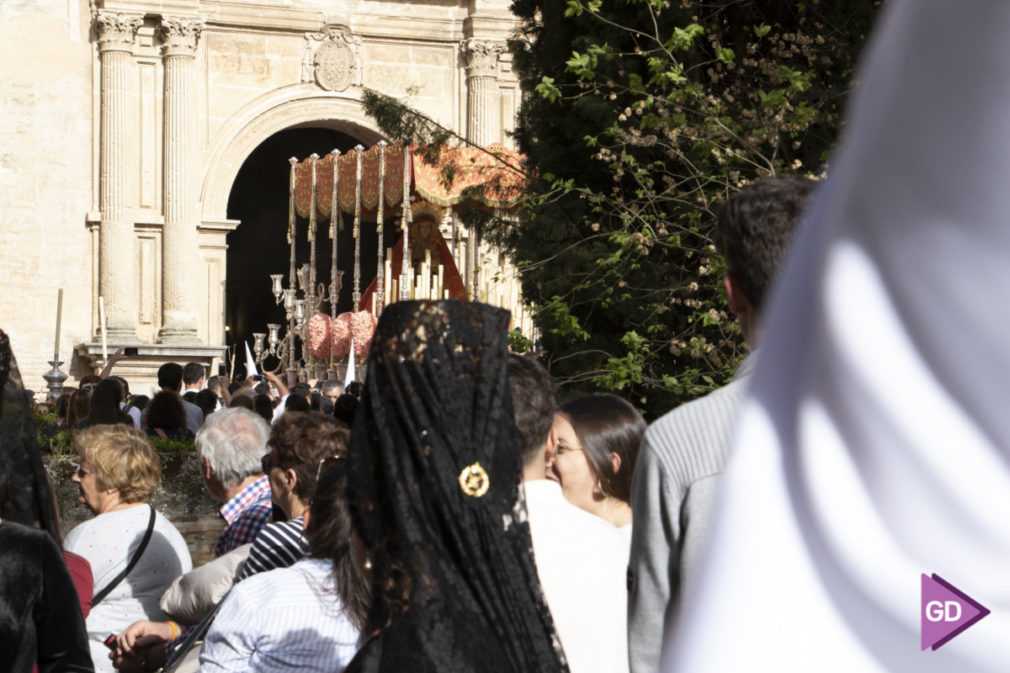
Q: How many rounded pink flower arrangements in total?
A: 3